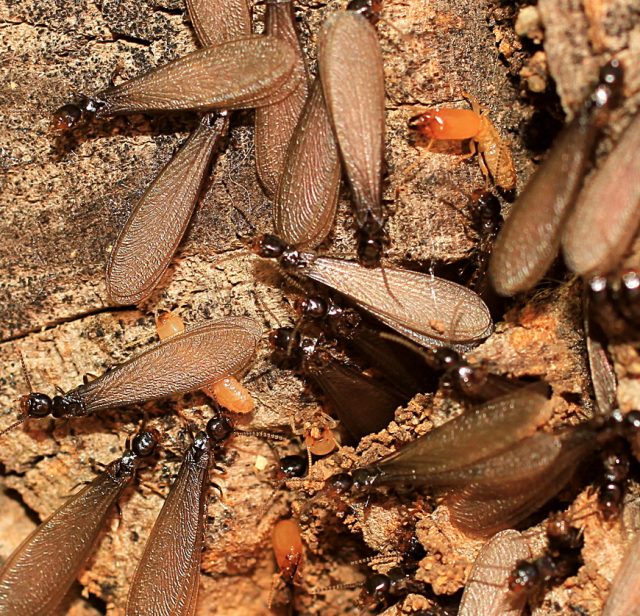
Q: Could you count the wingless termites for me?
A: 4